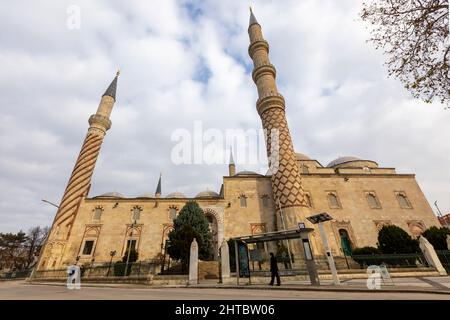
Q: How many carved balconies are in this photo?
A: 4